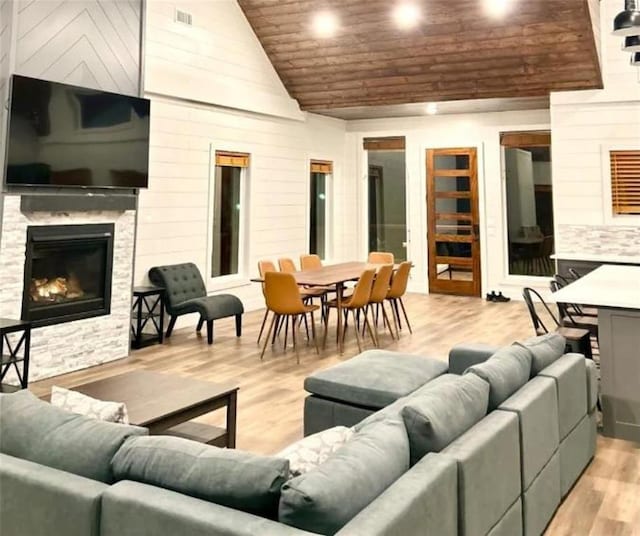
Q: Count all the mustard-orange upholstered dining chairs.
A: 8